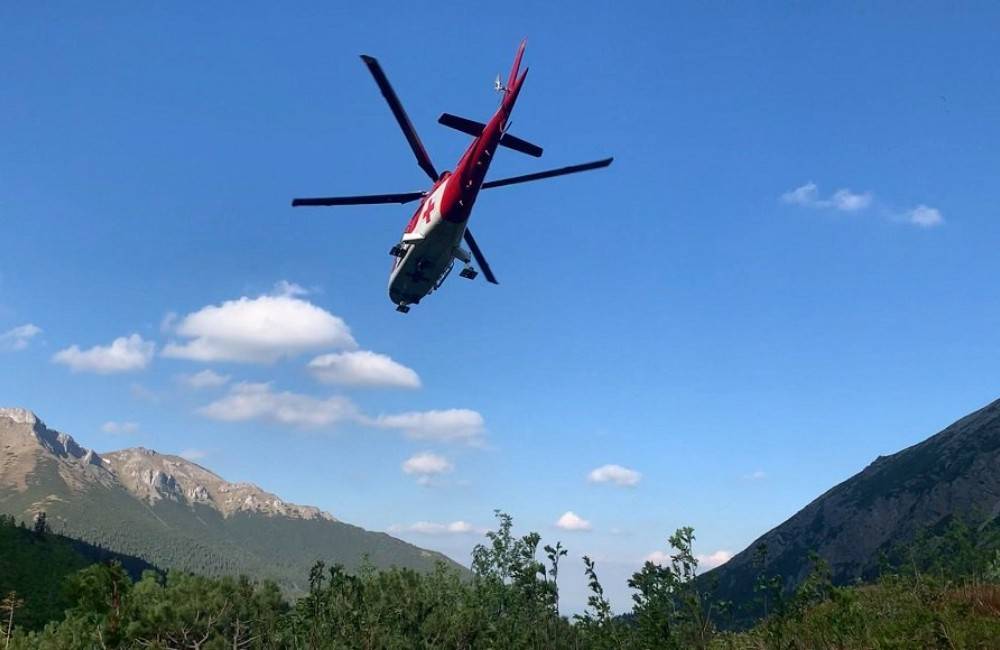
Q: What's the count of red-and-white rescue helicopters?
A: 1